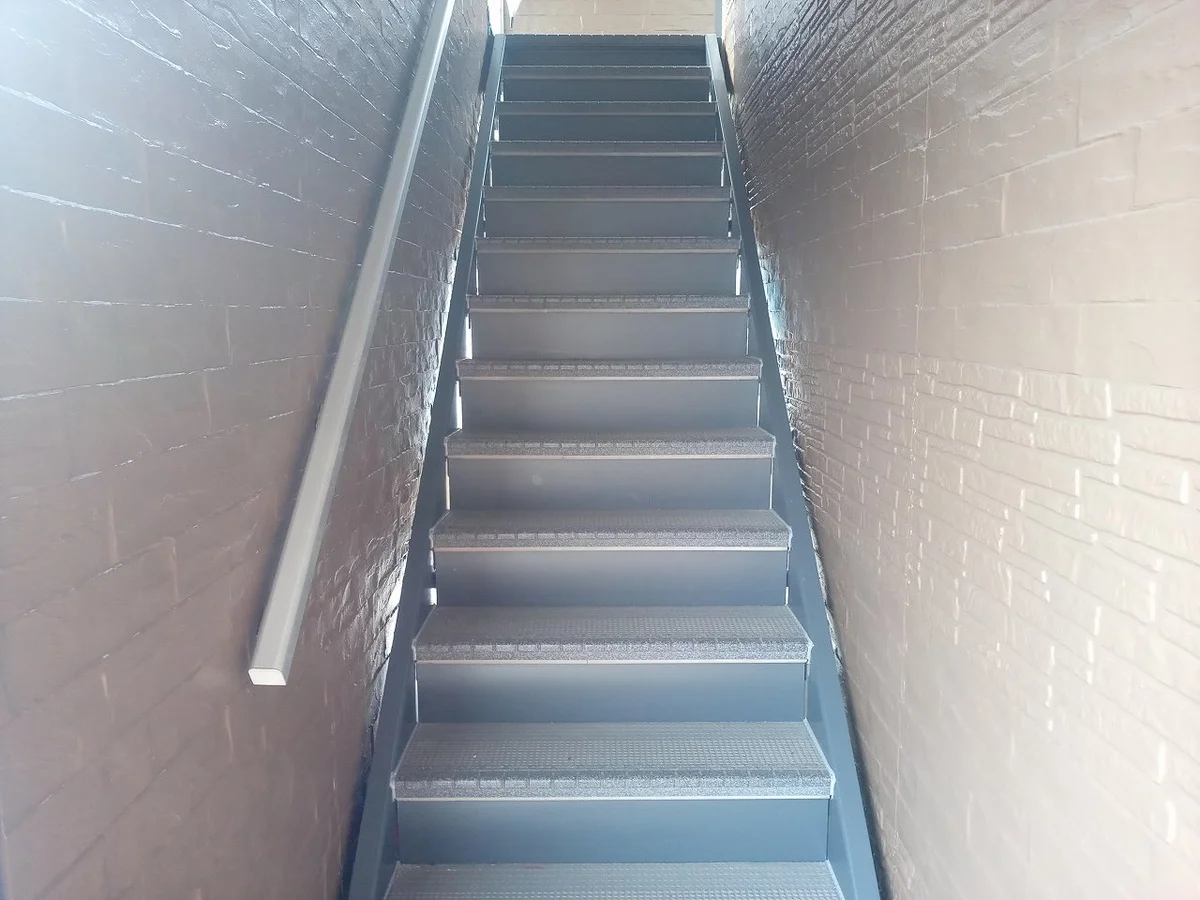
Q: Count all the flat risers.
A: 12